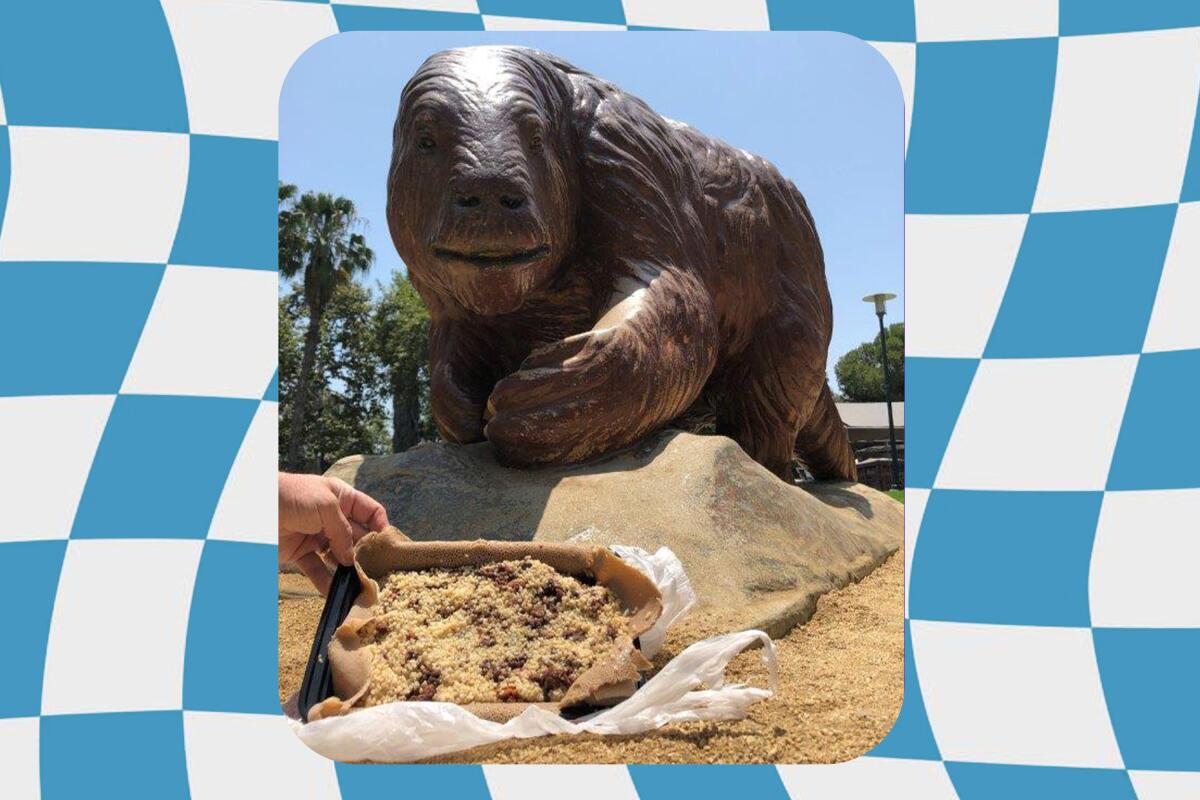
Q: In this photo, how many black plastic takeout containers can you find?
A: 1